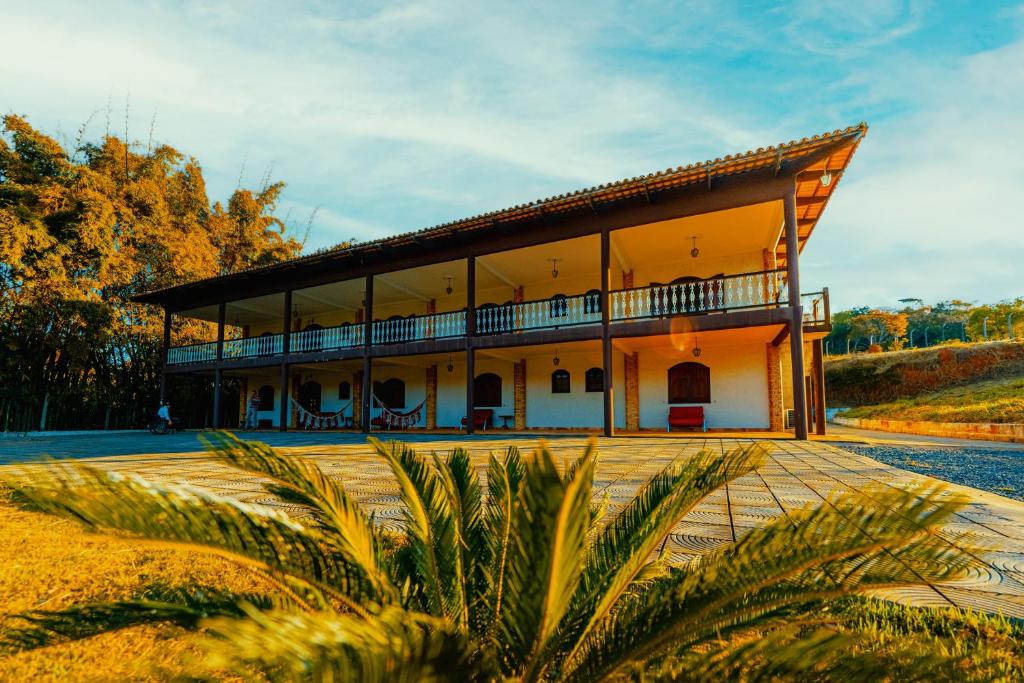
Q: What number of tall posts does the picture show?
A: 7